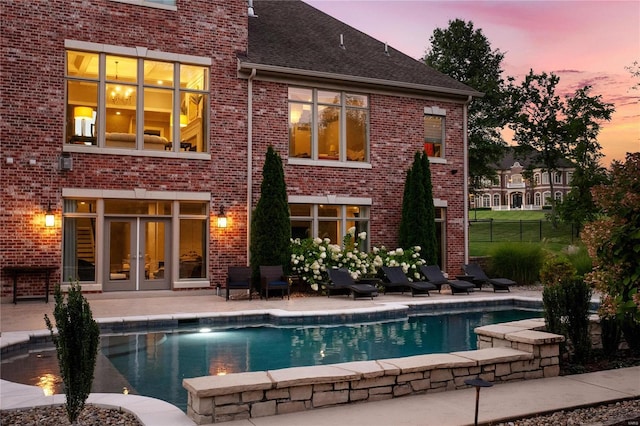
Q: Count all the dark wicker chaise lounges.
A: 4